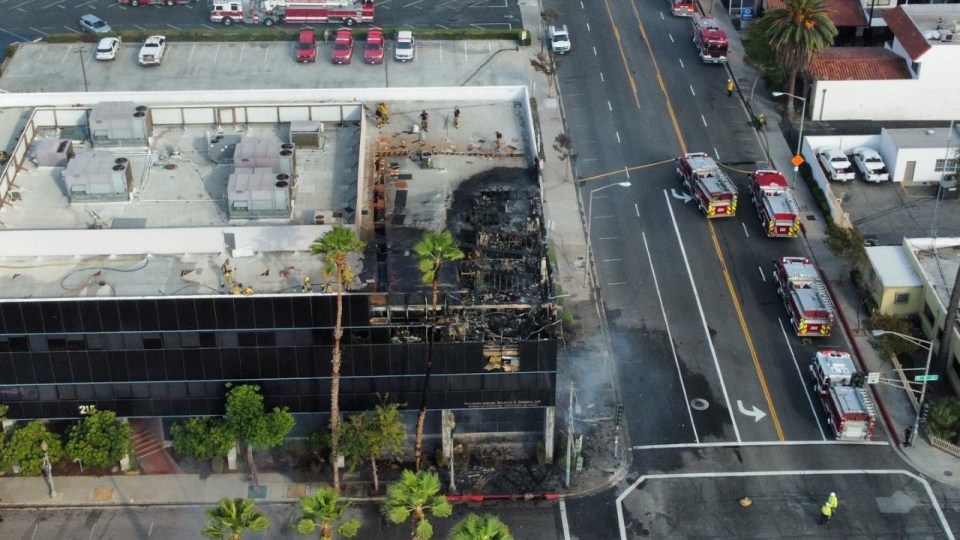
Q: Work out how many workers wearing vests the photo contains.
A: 2